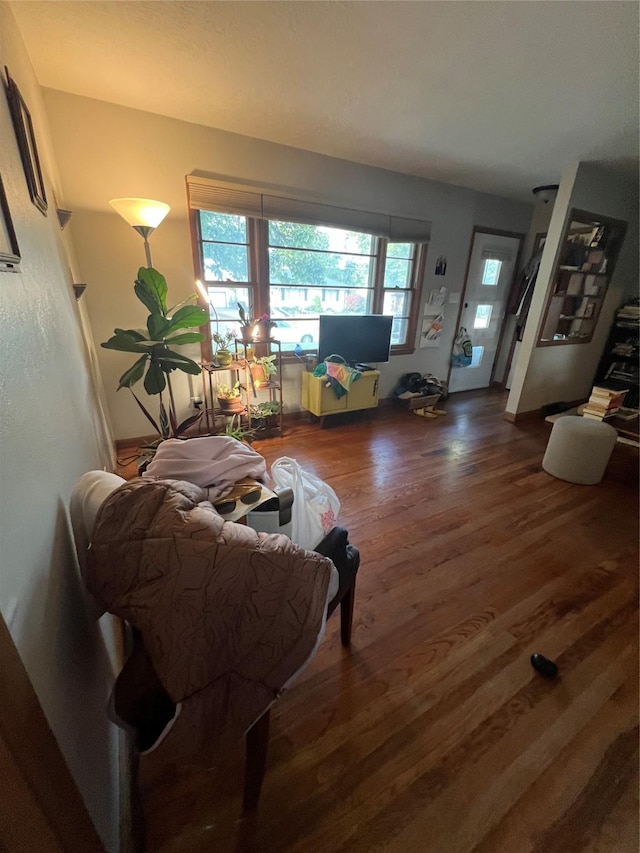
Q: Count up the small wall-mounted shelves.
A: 2